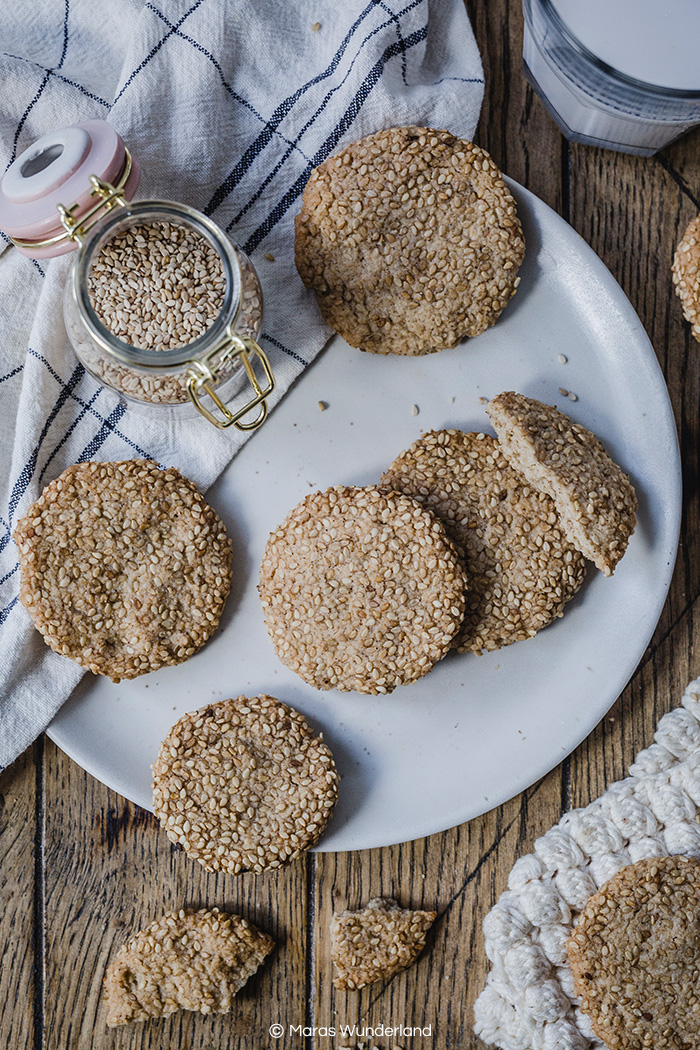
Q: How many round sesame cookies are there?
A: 7